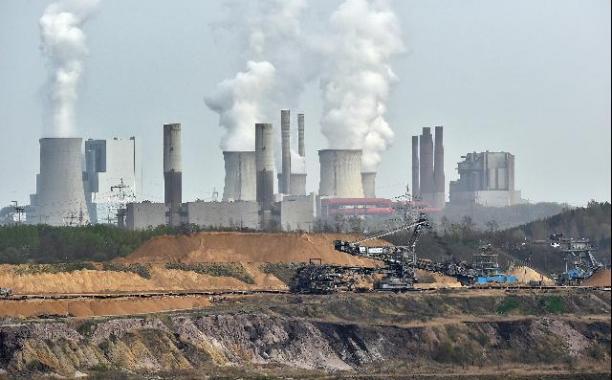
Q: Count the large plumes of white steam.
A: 3